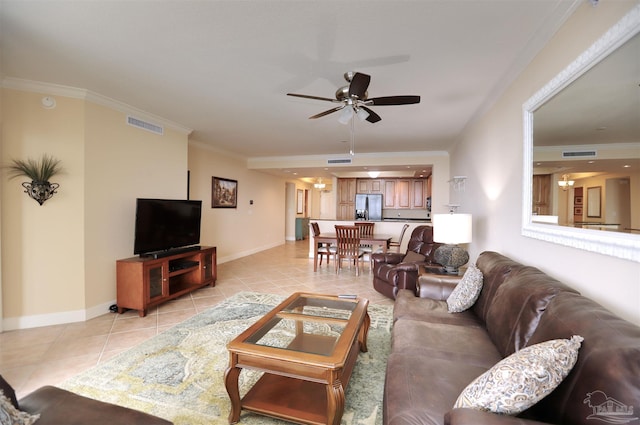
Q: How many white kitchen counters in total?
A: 1